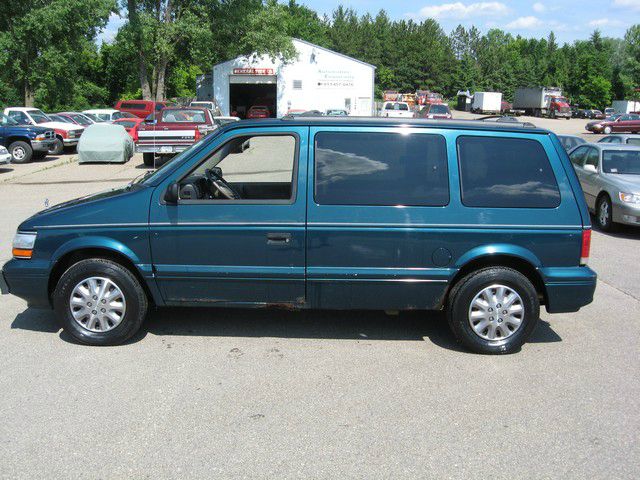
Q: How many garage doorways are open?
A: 1